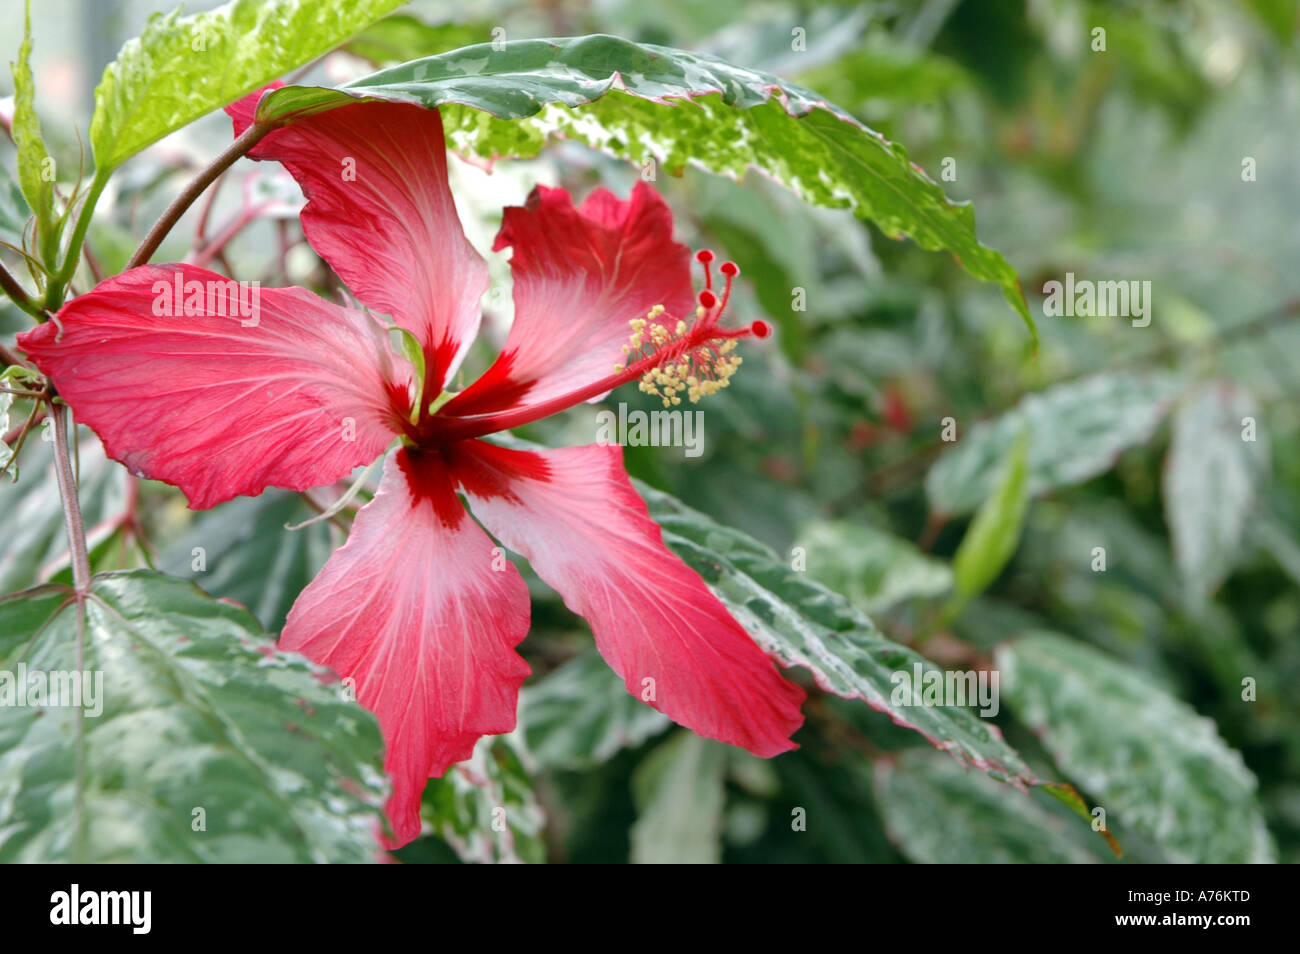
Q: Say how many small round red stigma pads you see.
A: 4